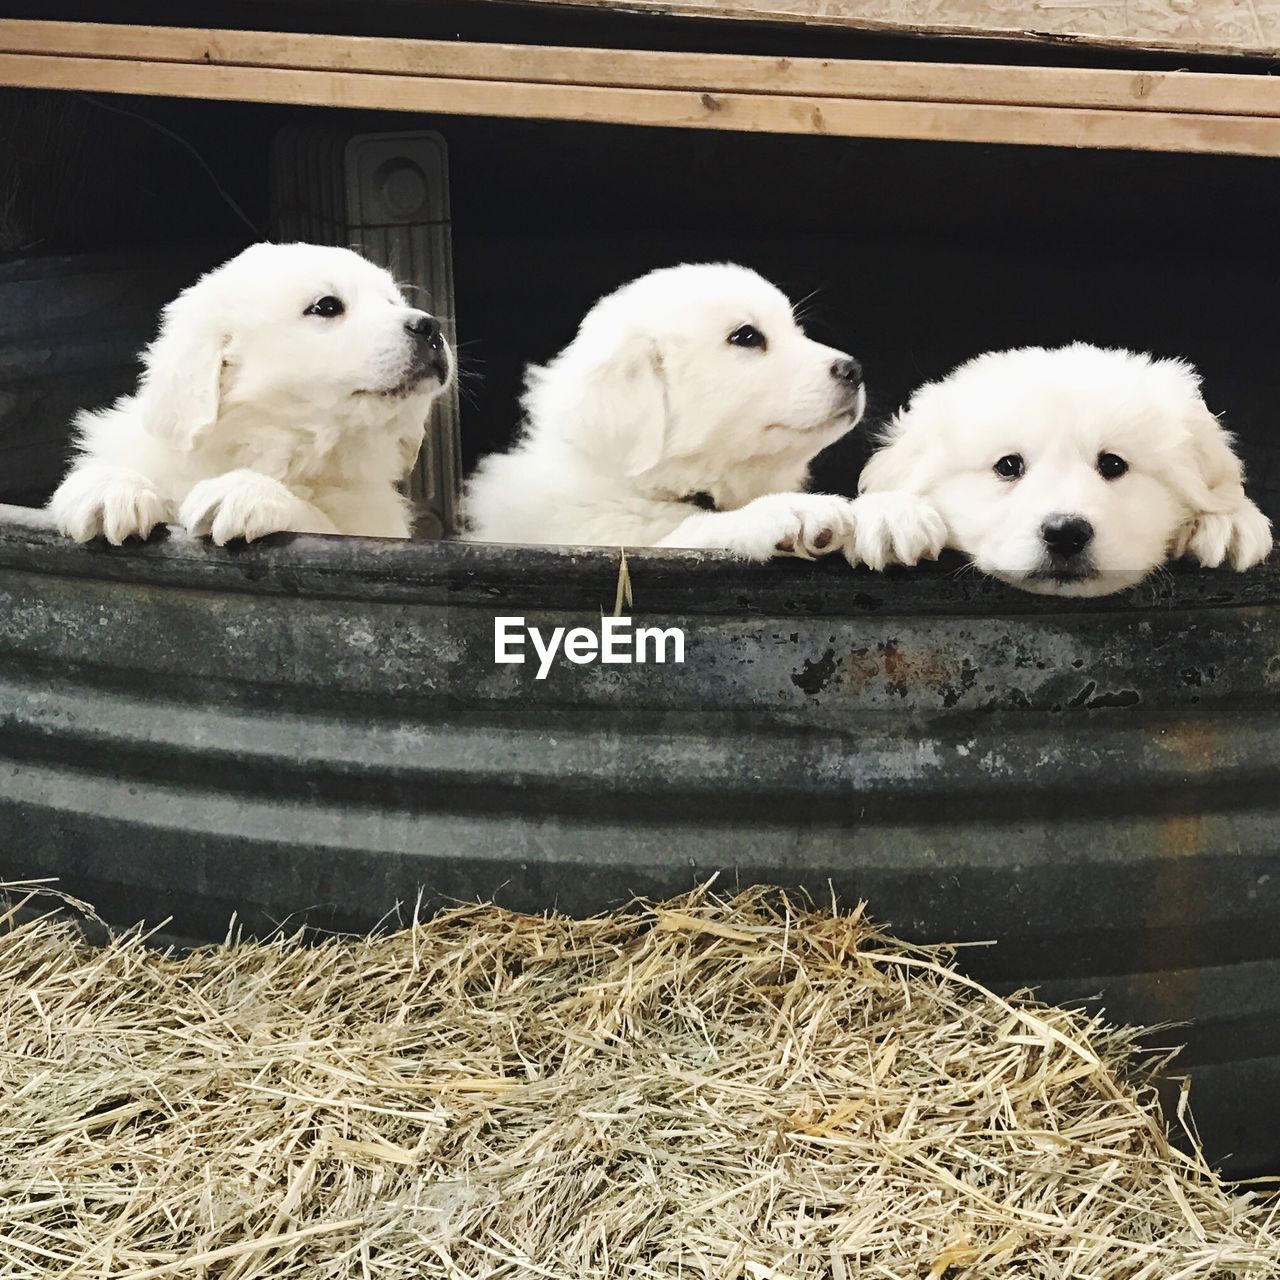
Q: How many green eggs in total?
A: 0